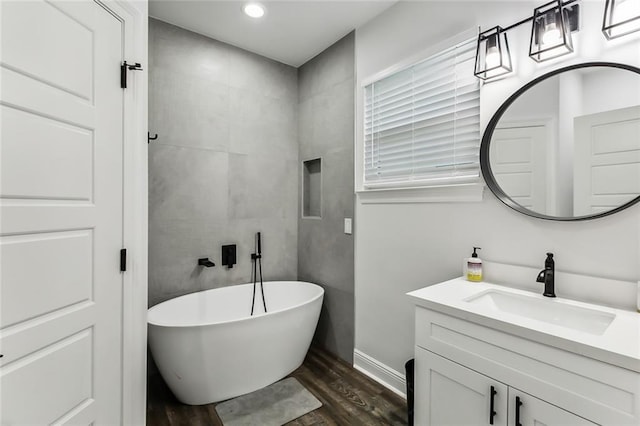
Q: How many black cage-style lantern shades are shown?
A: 3